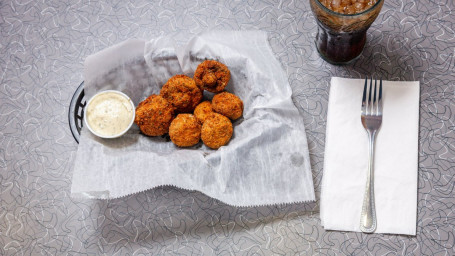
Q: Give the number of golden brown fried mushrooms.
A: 7